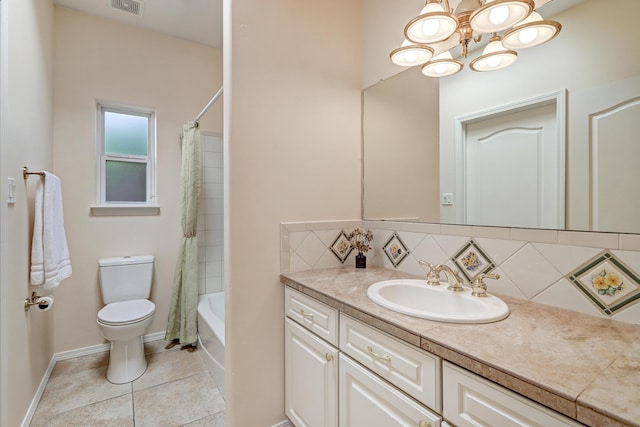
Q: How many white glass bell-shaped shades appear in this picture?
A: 6